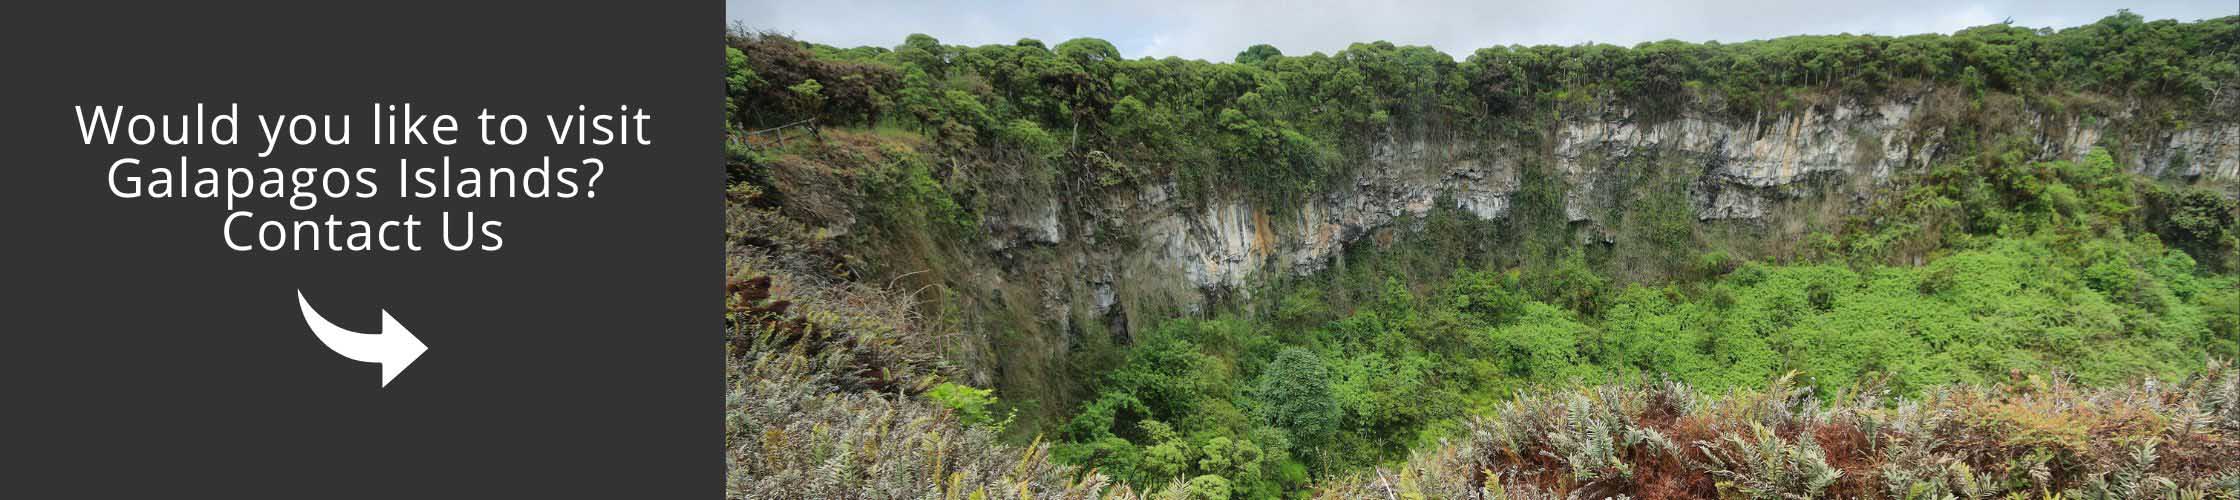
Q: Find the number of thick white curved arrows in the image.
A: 1